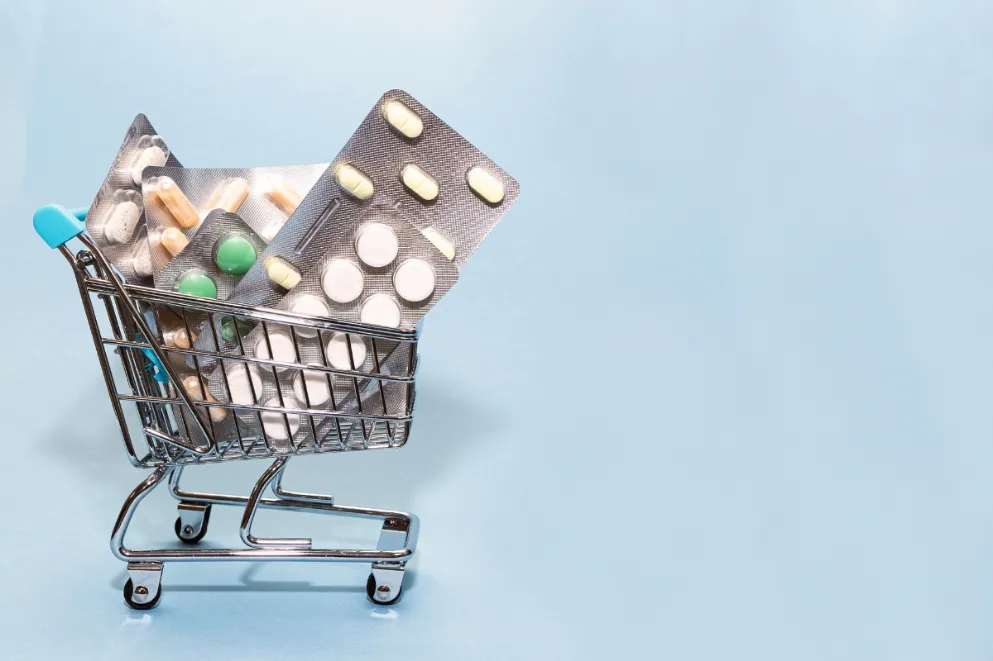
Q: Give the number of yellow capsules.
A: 6